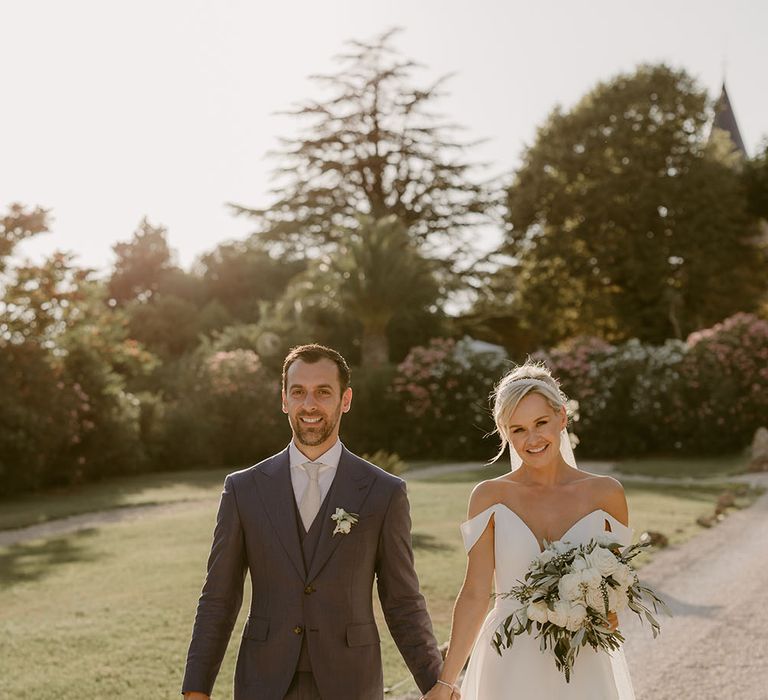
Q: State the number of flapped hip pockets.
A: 2